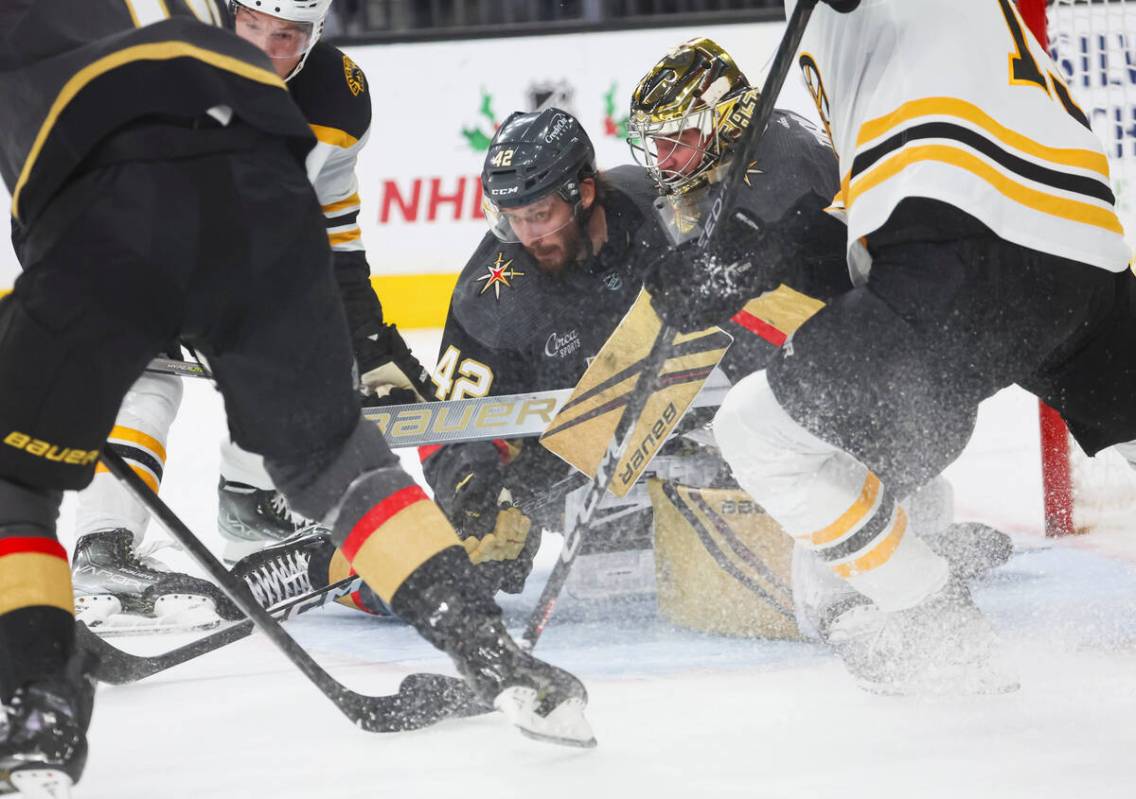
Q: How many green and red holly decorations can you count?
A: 2